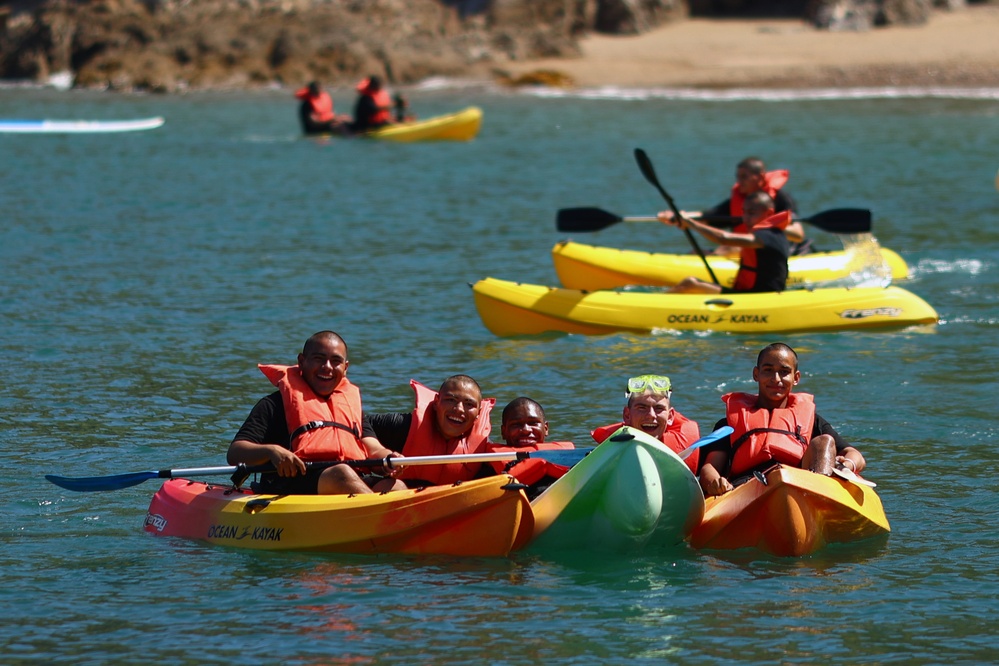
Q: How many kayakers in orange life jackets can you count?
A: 9